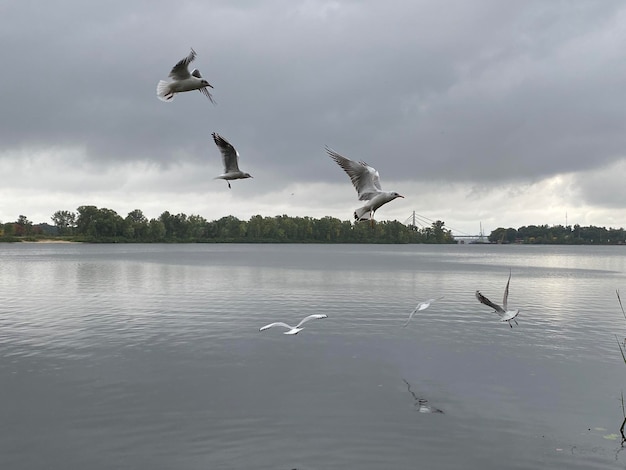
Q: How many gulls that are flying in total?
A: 6